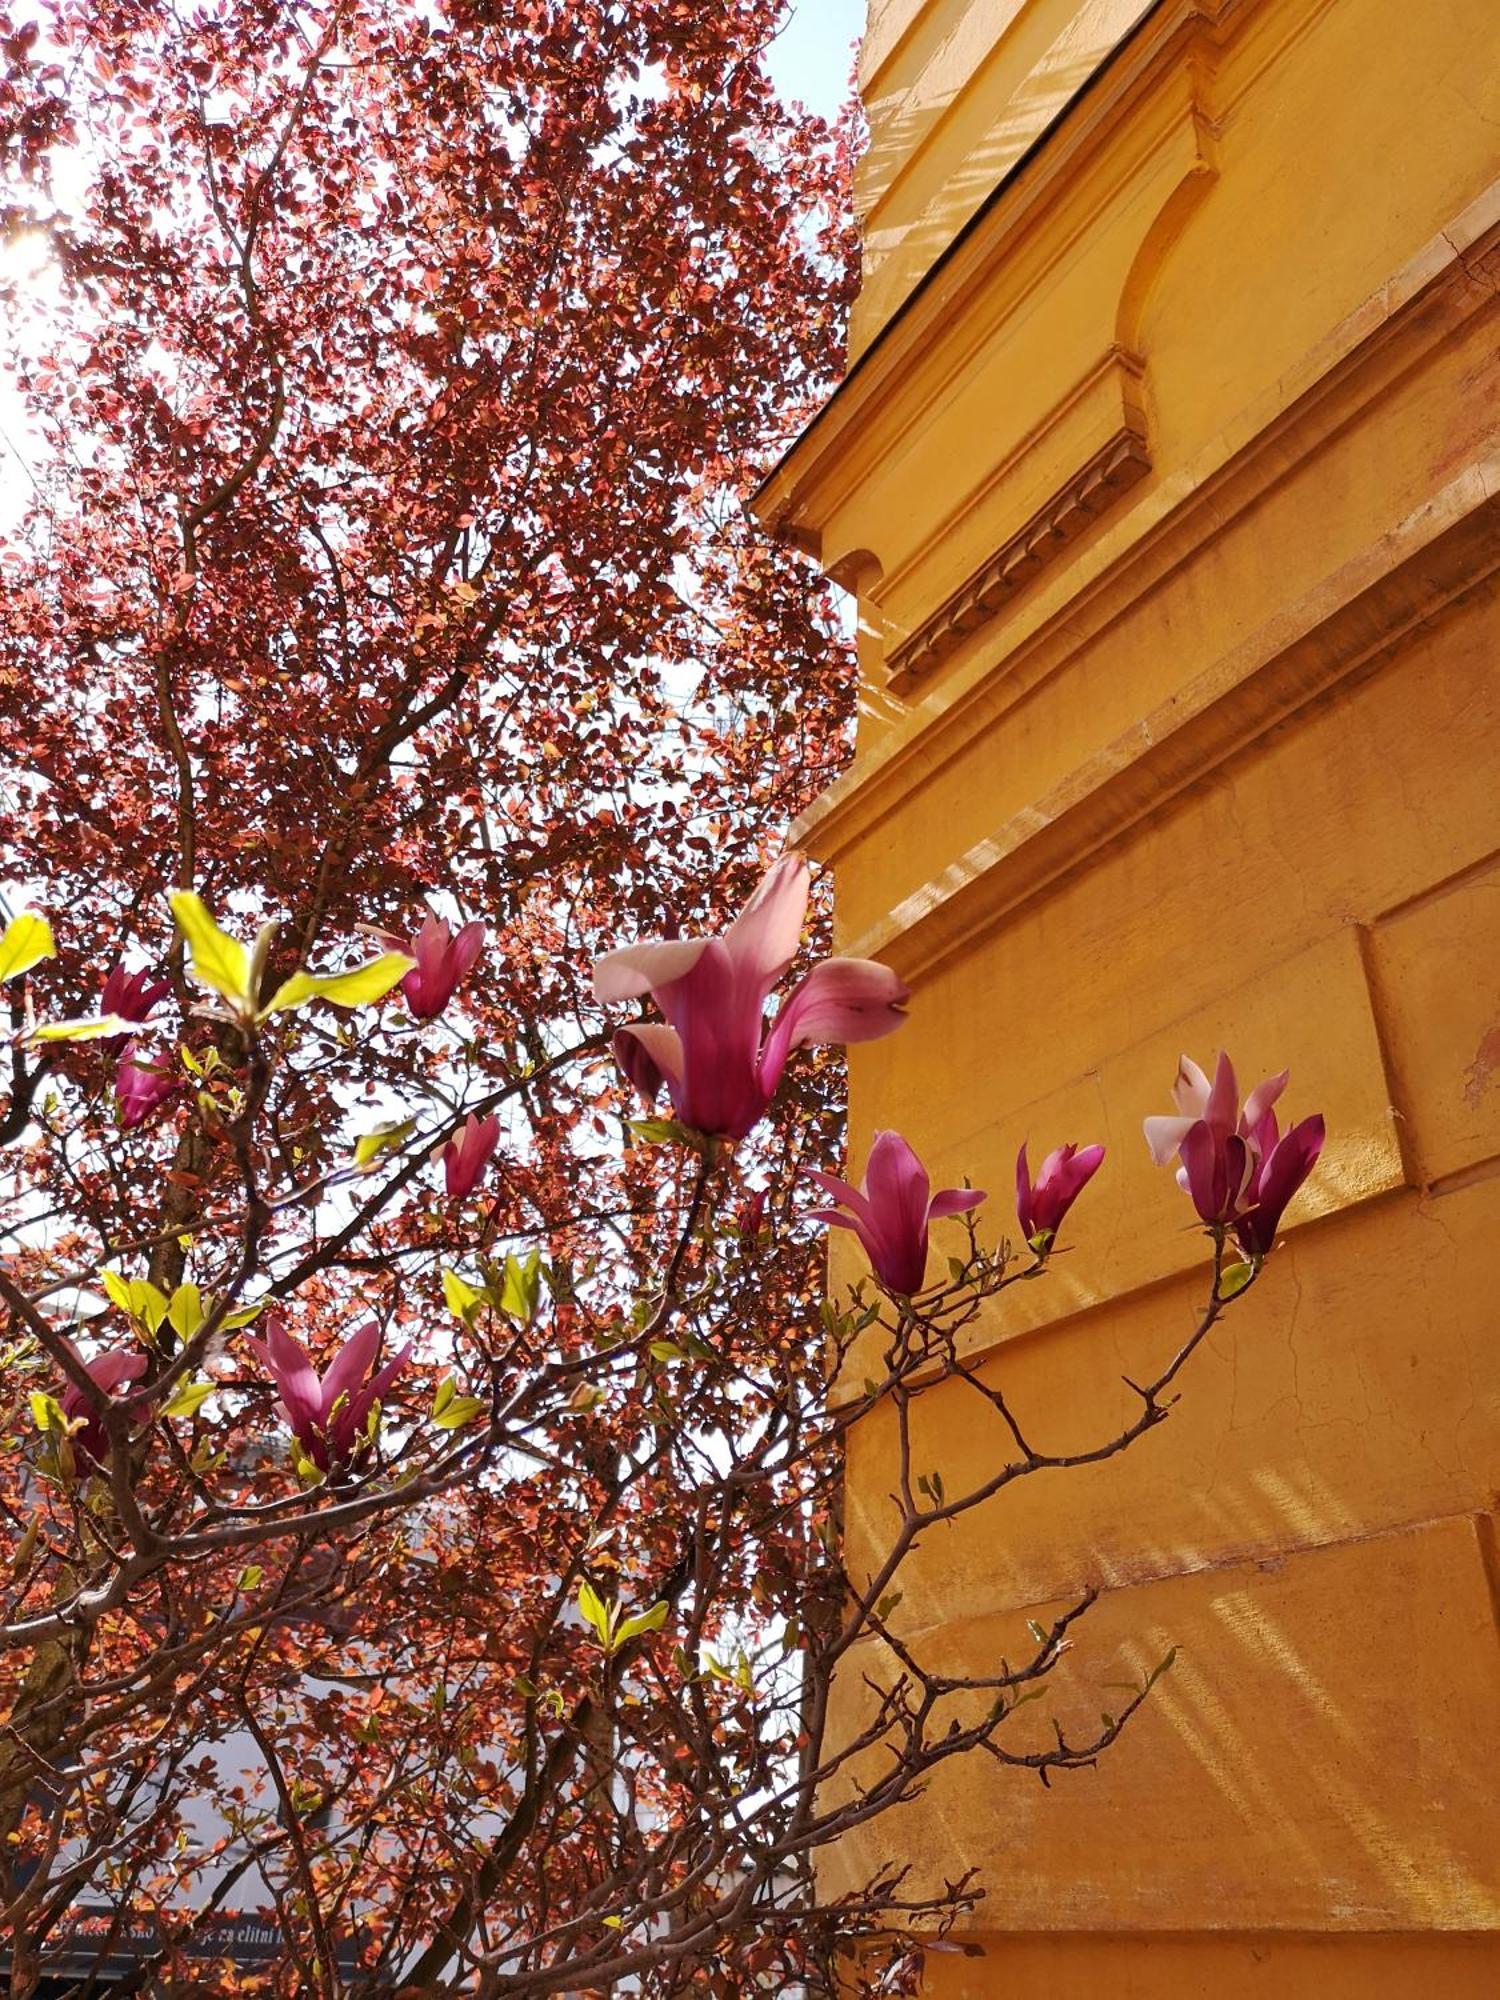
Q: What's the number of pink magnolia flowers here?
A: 11